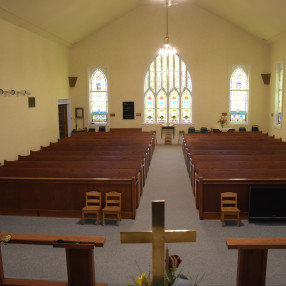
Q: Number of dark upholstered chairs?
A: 6